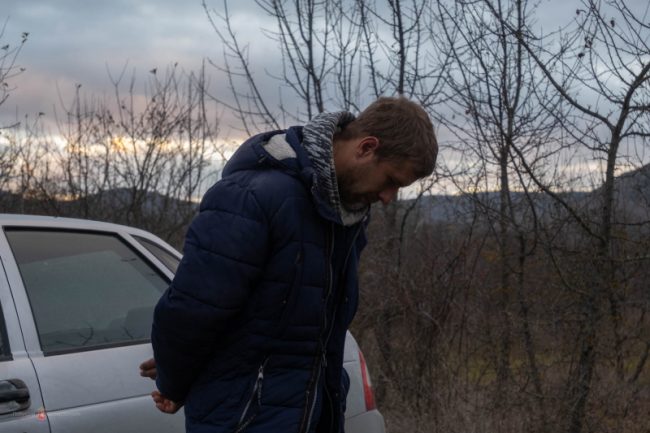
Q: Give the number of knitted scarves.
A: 1